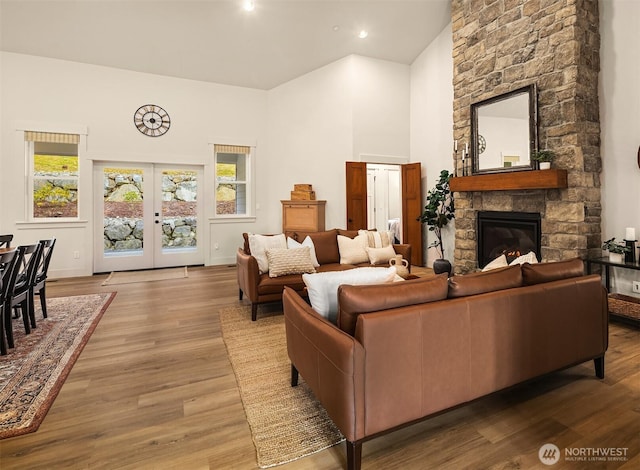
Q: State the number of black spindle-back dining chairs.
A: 4